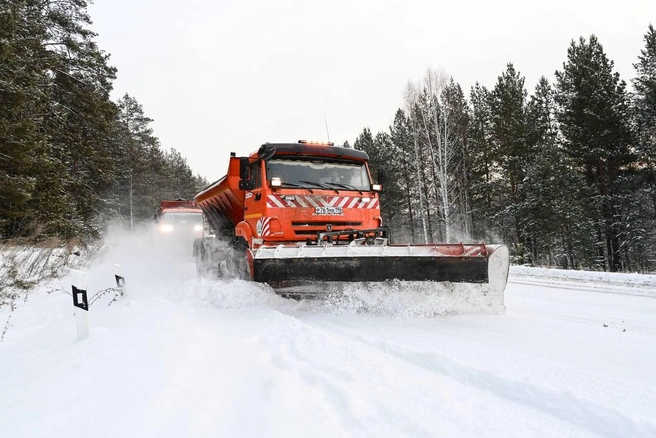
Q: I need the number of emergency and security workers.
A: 0